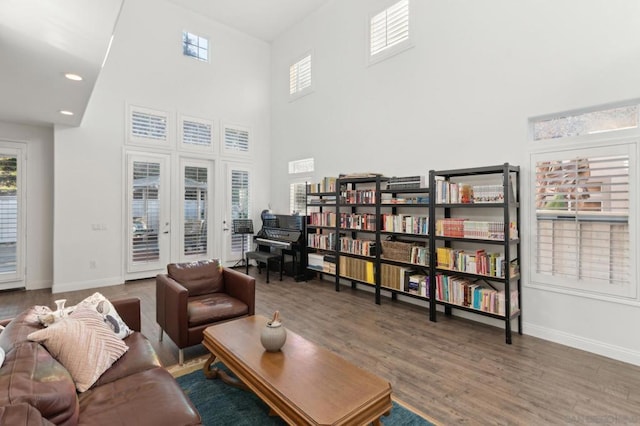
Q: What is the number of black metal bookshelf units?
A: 4